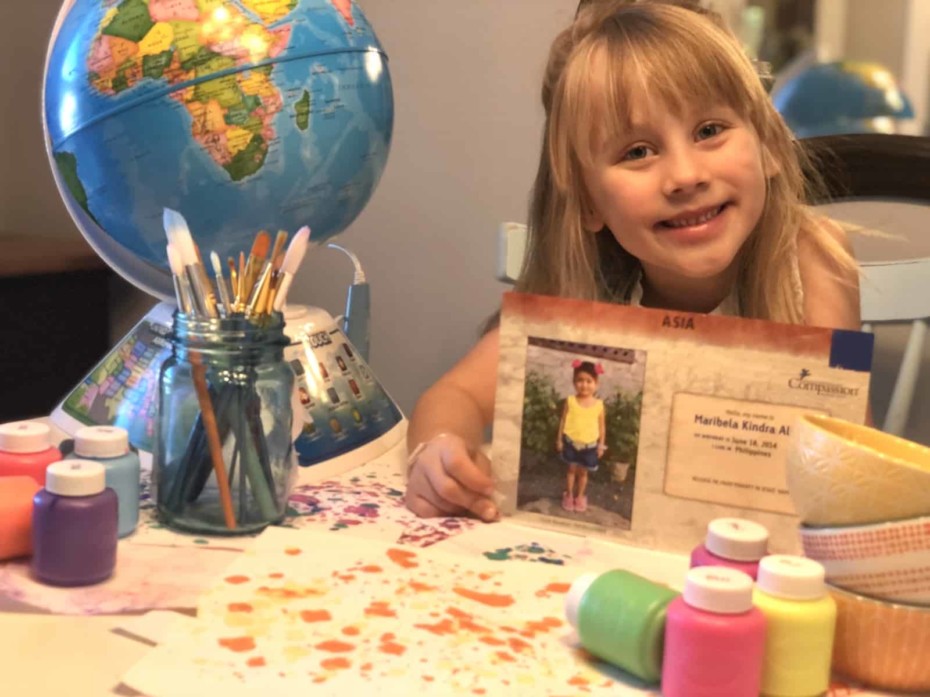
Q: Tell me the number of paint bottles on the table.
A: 8